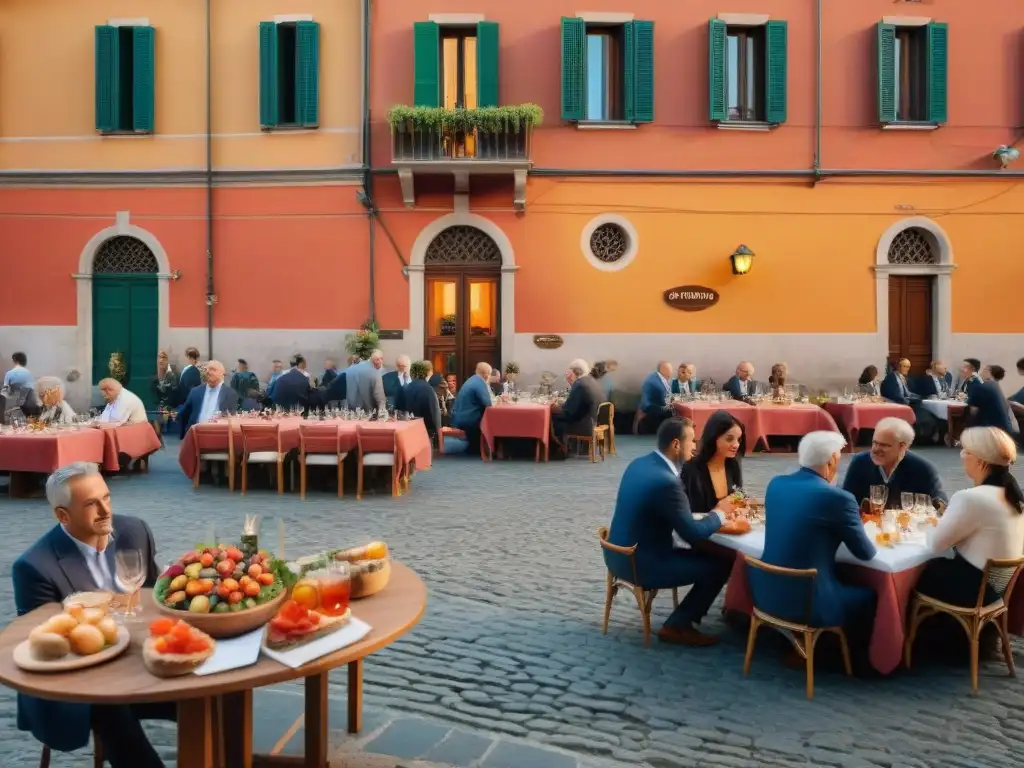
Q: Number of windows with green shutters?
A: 6